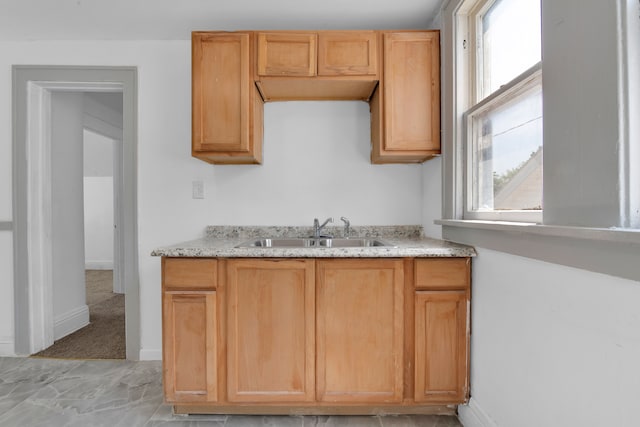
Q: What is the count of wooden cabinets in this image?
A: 8